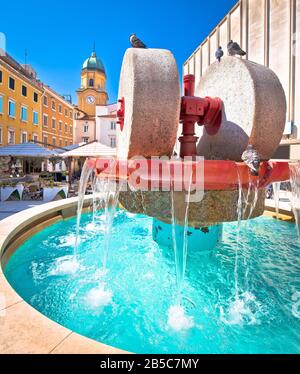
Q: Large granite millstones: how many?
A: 2